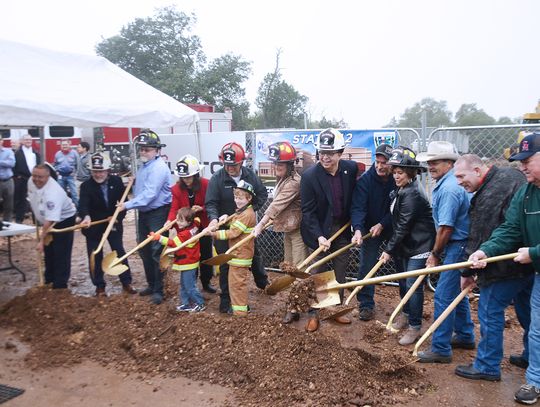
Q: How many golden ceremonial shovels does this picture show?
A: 12